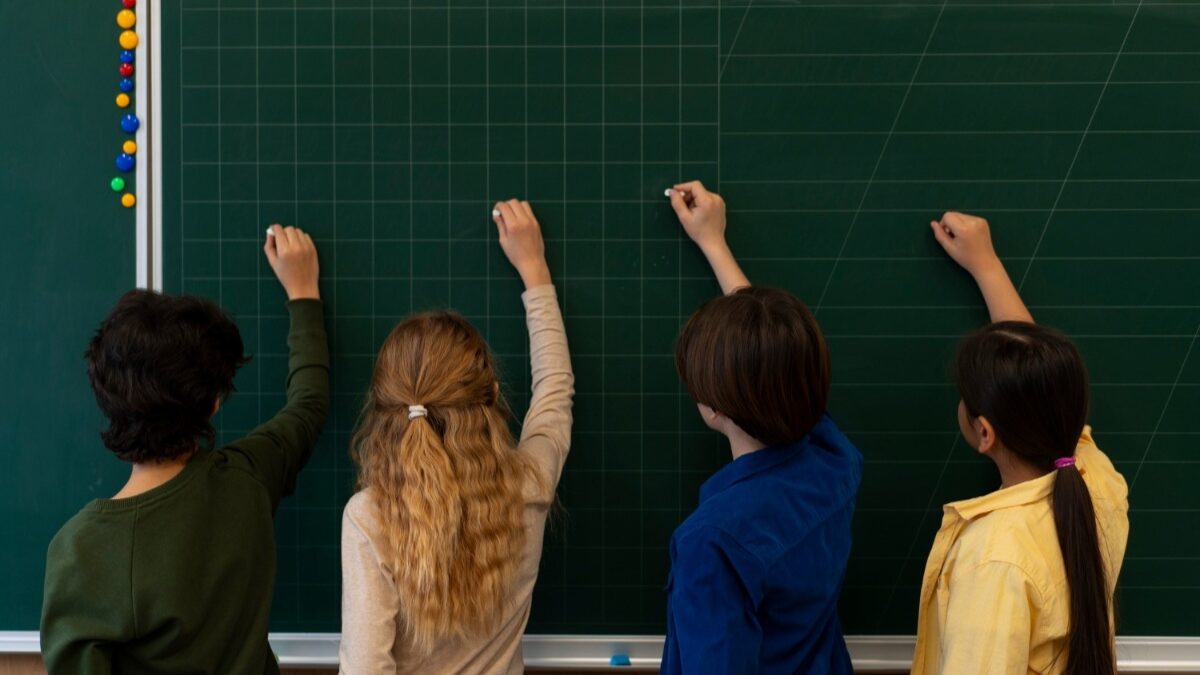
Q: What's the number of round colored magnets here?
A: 12